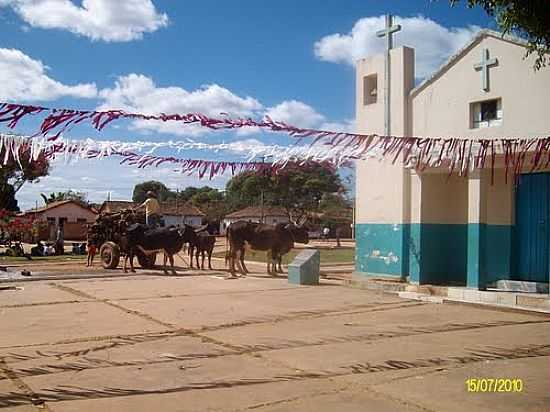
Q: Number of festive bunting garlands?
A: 3